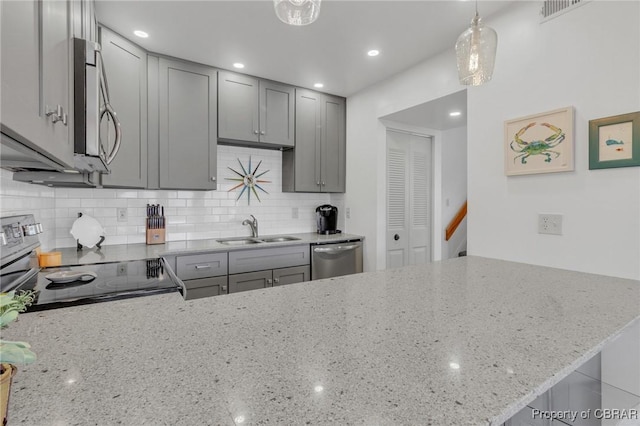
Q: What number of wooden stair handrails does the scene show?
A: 1